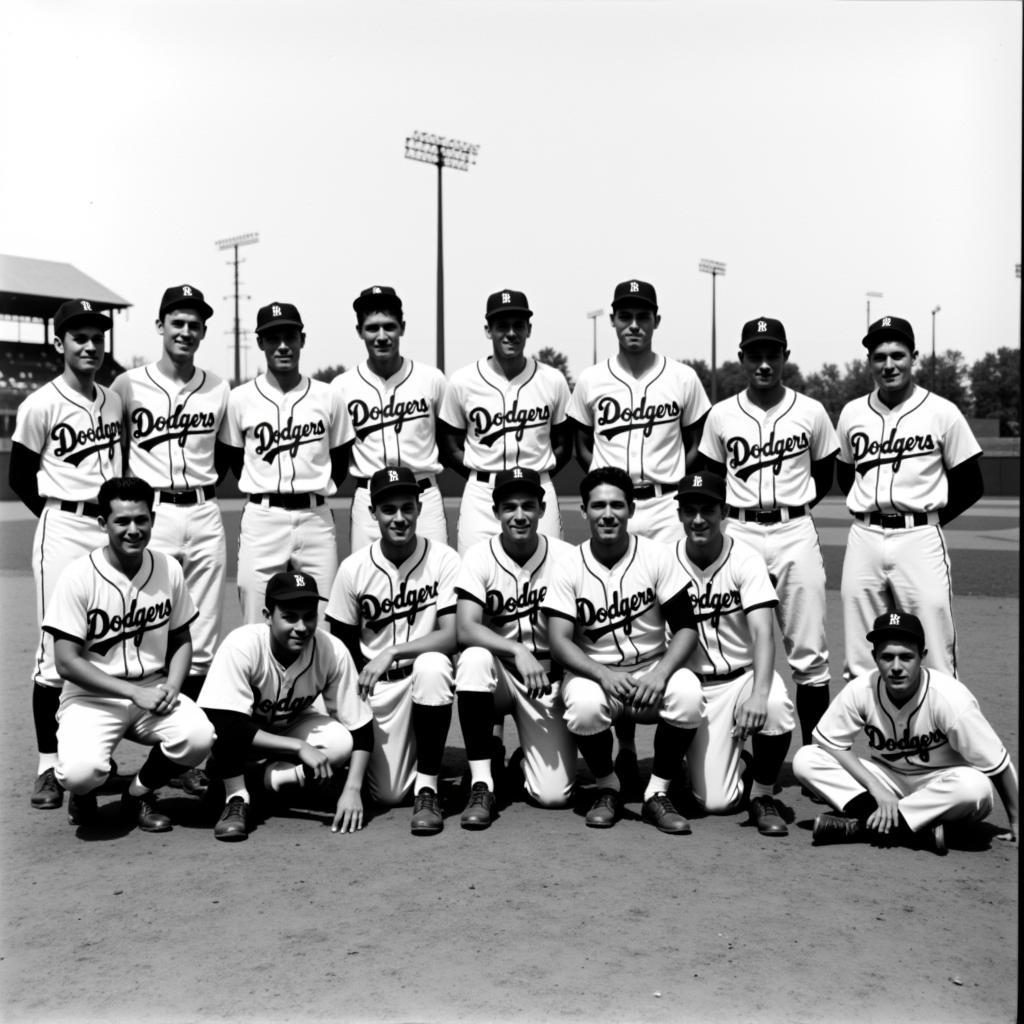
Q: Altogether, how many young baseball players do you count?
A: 15